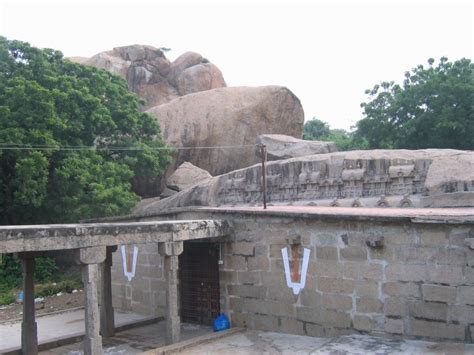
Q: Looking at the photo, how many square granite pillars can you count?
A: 4